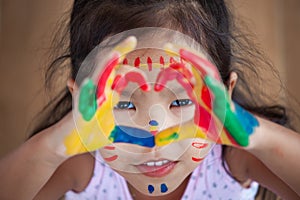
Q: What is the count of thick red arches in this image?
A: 2